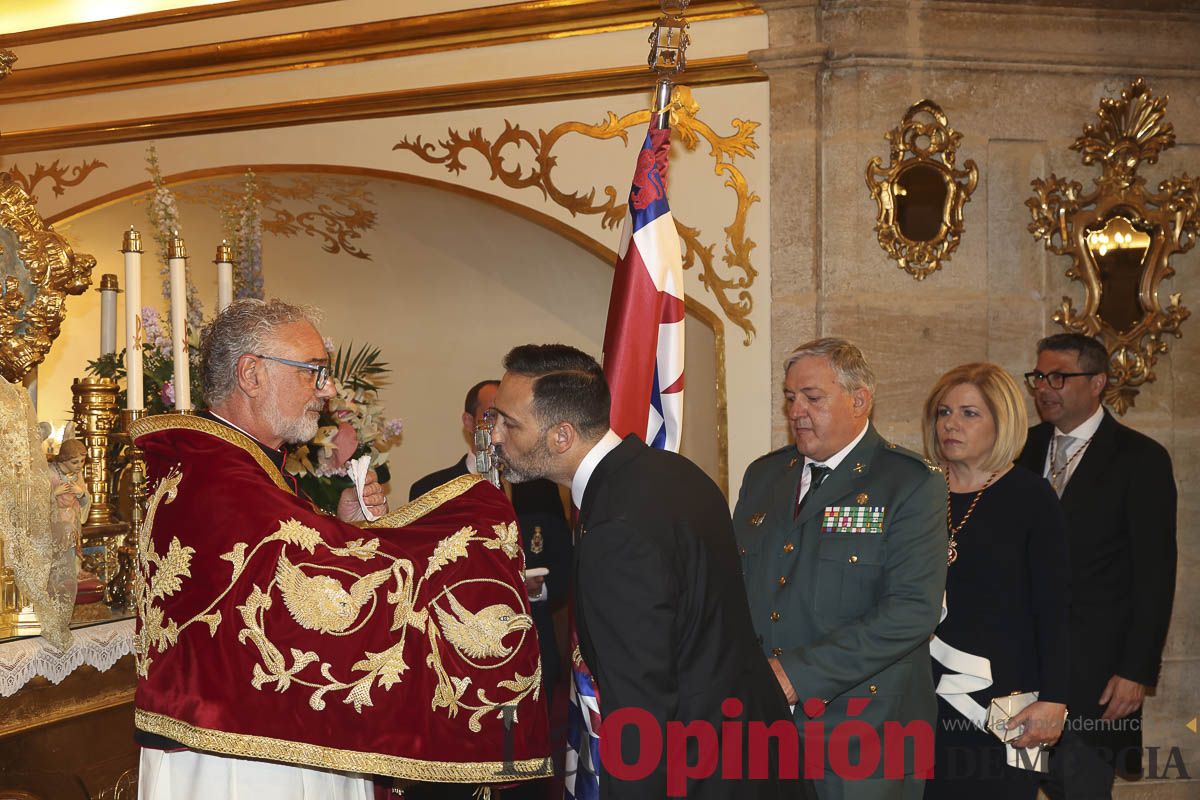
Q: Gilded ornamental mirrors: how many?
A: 2